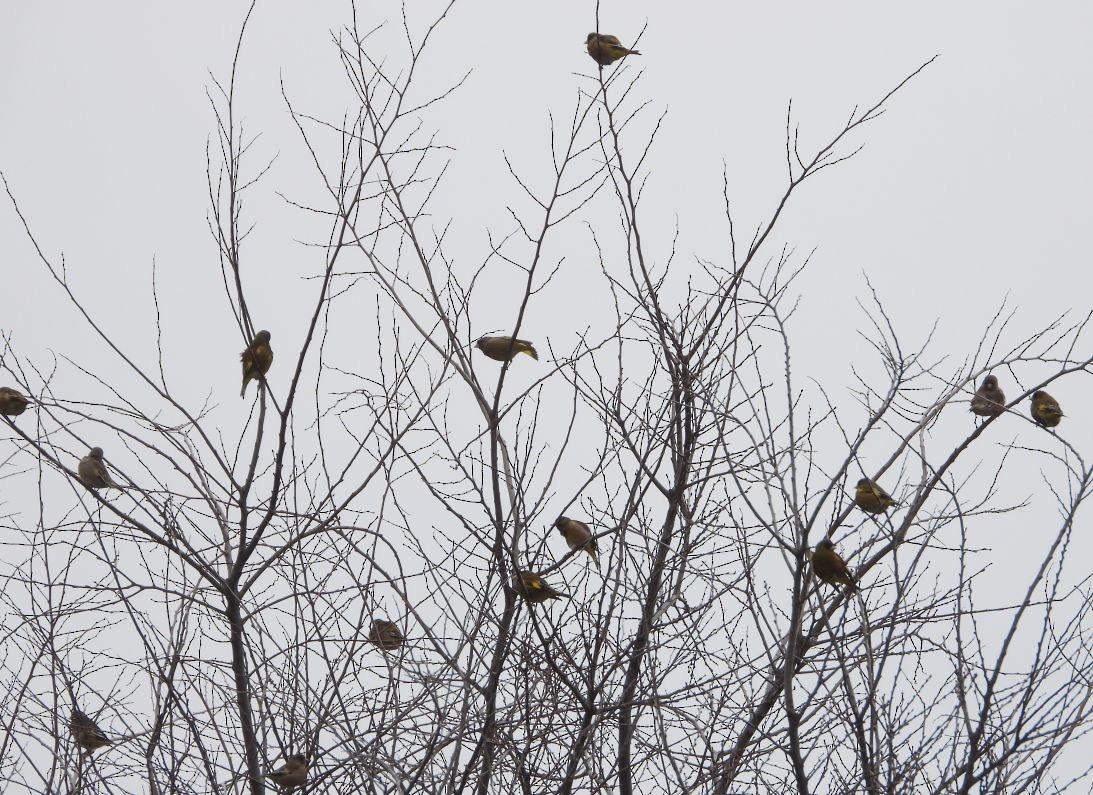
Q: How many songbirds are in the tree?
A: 14